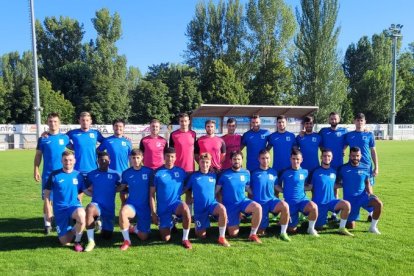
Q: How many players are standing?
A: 12